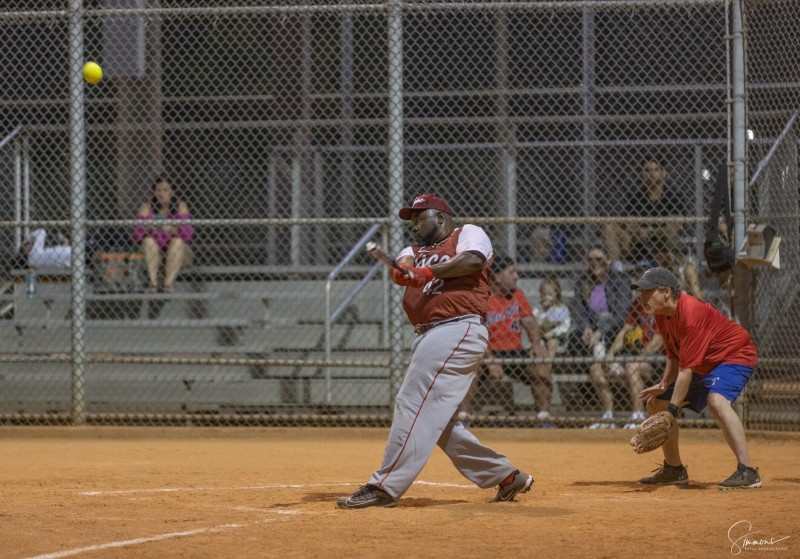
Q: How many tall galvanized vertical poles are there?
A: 3